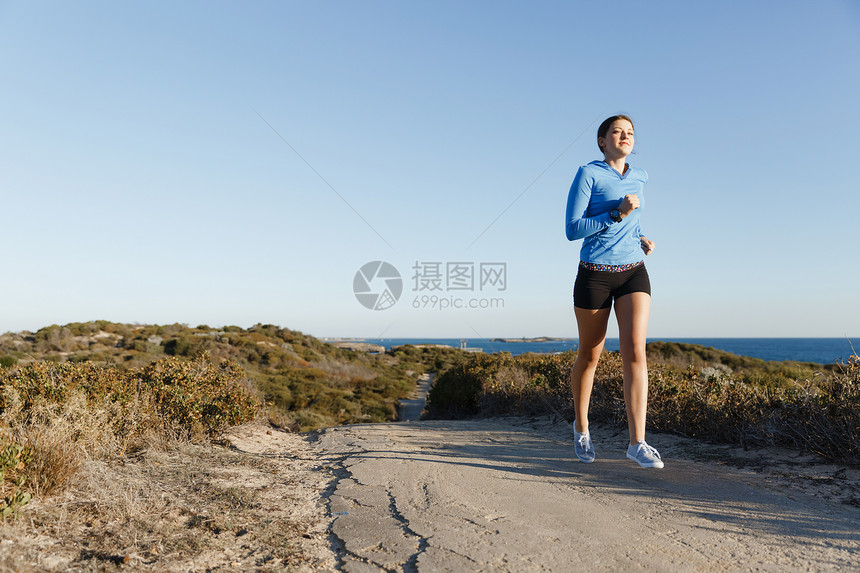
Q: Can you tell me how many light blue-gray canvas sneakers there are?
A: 2